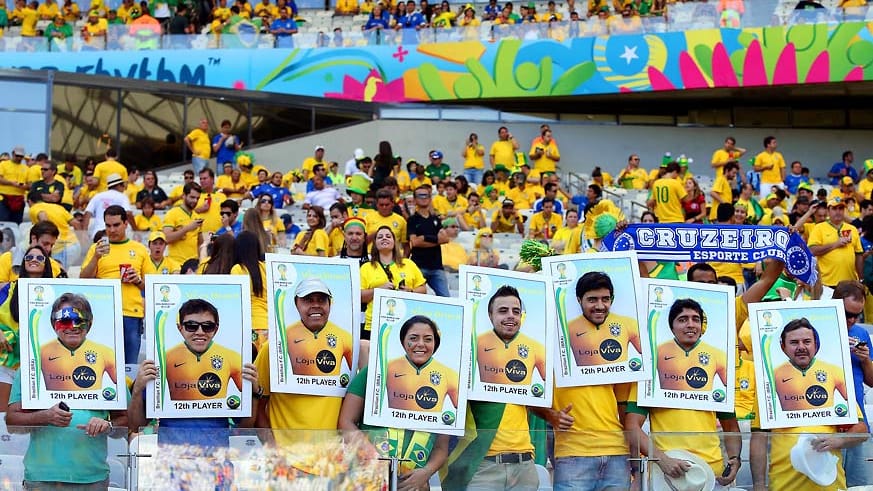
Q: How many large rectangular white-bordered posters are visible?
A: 8